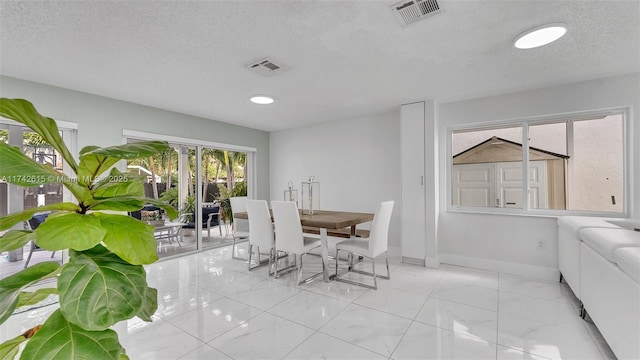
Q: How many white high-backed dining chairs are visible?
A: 4